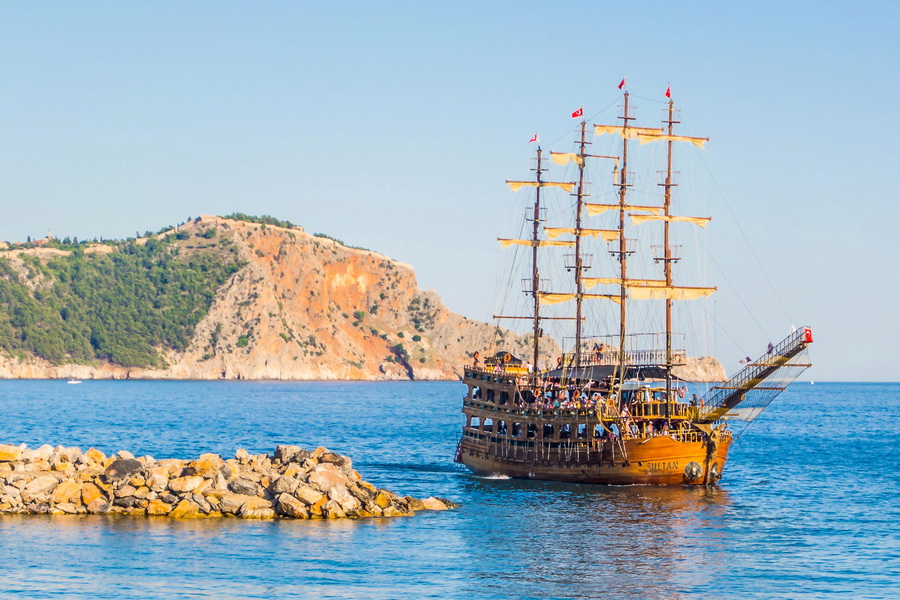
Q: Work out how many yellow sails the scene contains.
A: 11